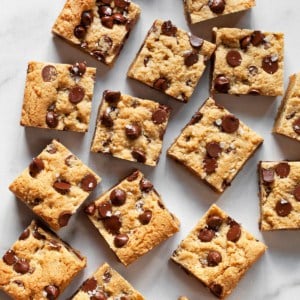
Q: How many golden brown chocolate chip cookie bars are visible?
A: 14